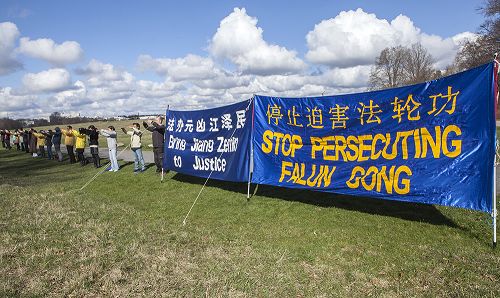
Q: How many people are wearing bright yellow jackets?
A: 3